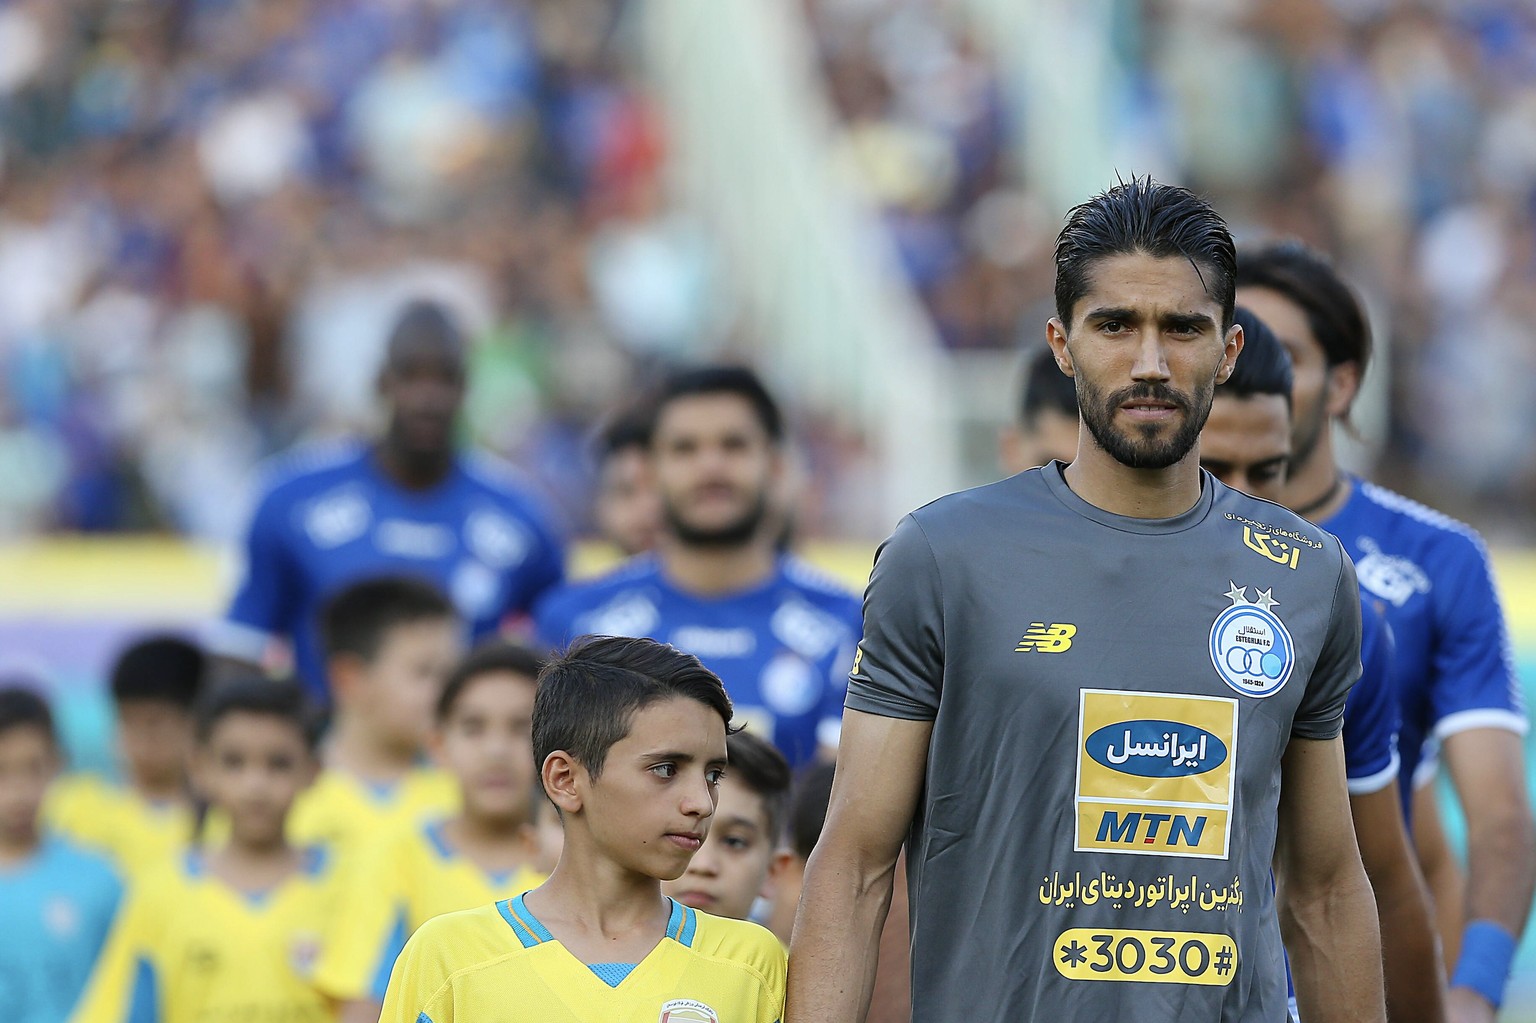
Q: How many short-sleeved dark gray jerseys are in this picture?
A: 1